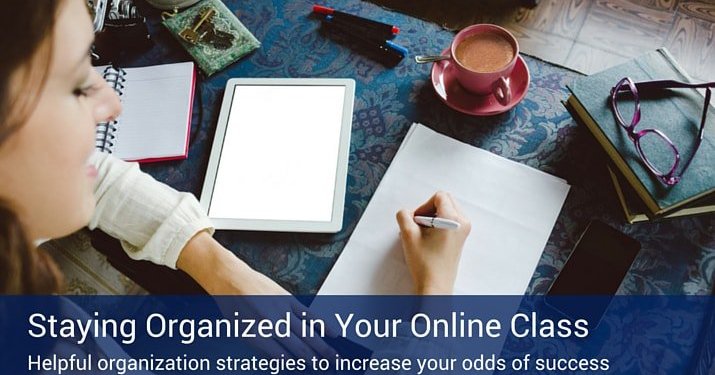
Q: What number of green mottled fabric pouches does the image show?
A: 1